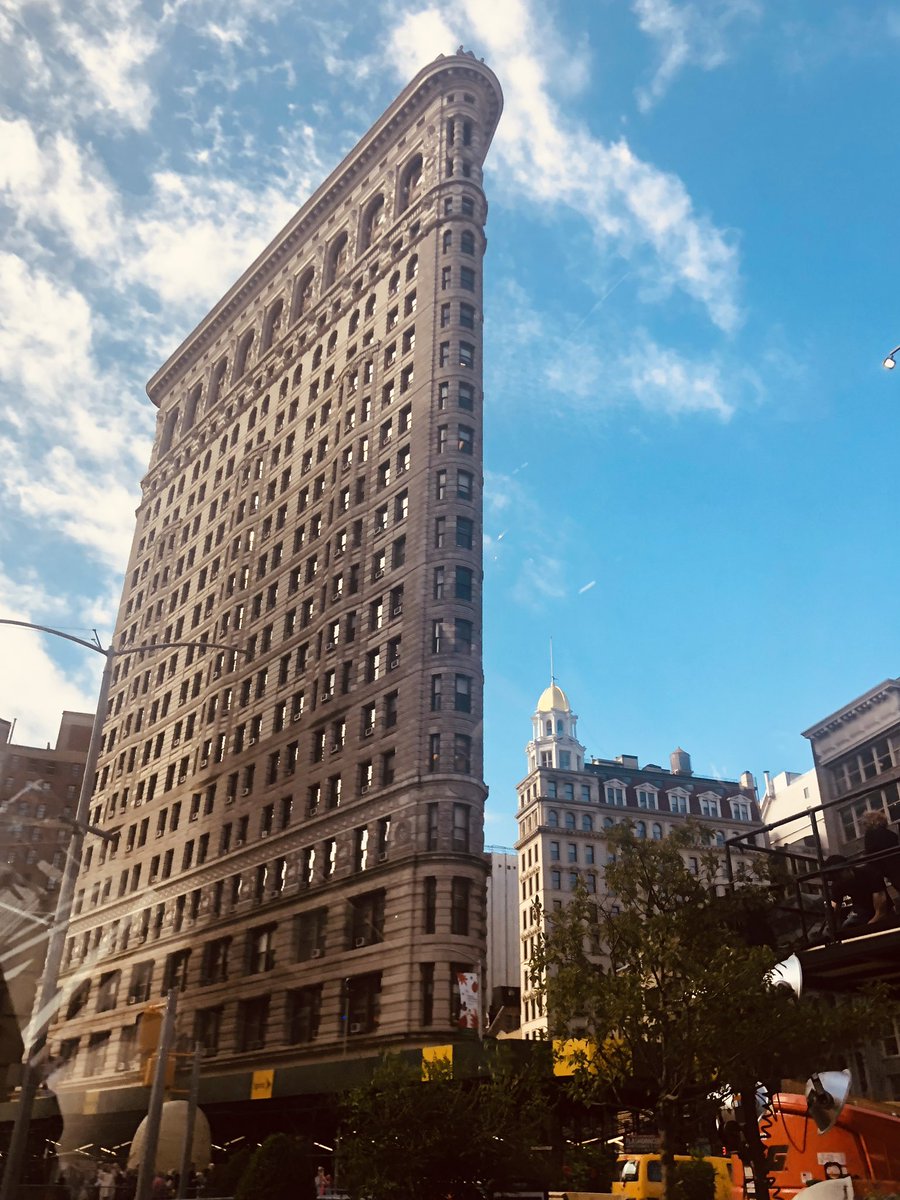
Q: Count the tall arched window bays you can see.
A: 9